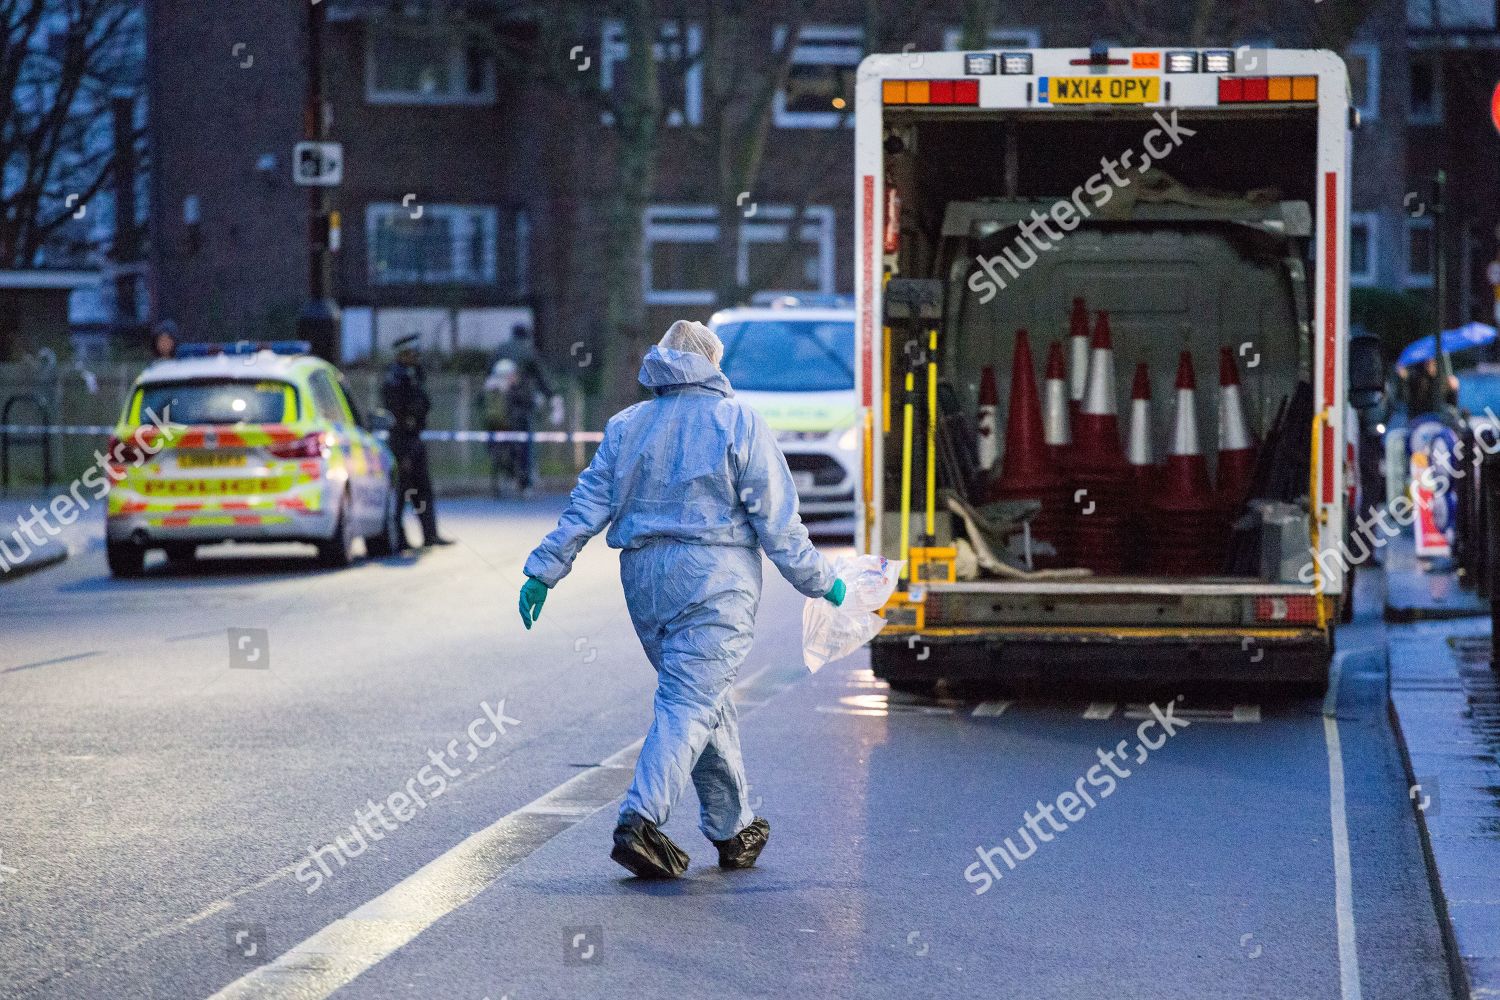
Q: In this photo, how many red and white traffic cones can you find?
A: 7